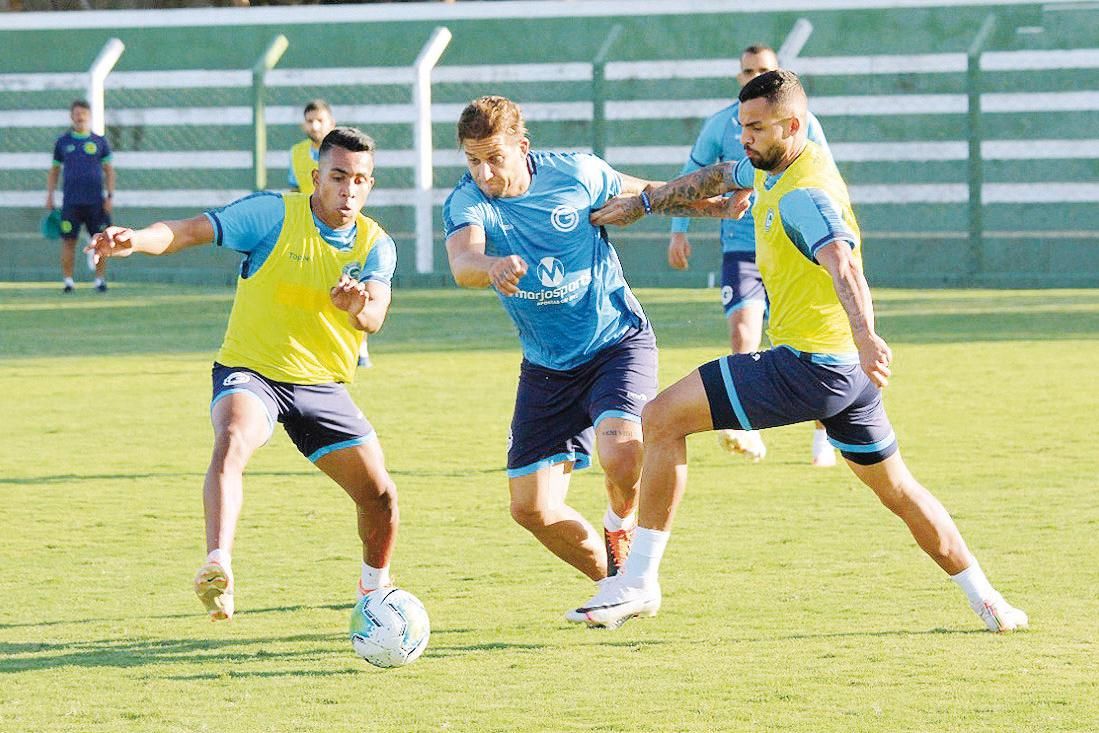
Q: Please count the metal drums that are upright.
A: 0